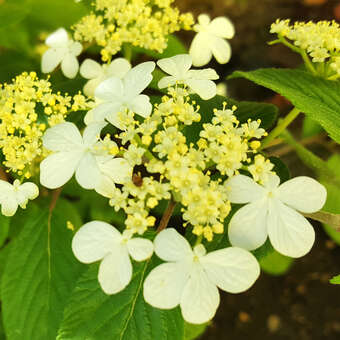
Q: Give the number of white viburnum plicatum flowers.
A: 10